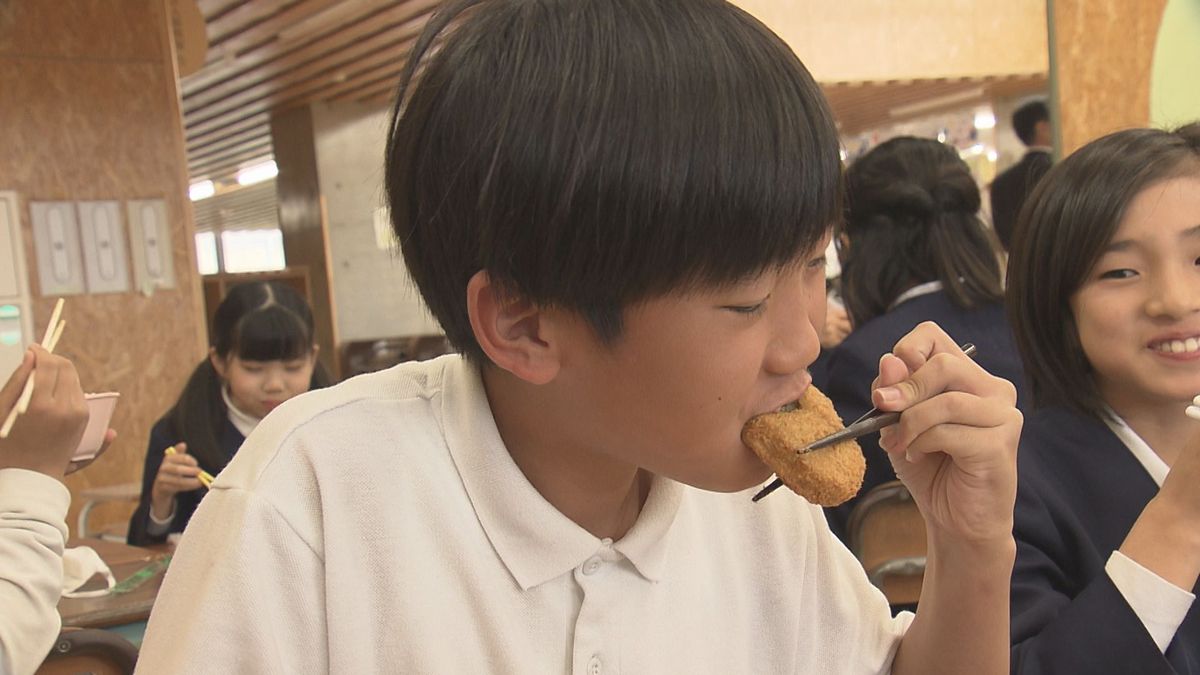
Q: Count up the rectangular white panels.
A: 3